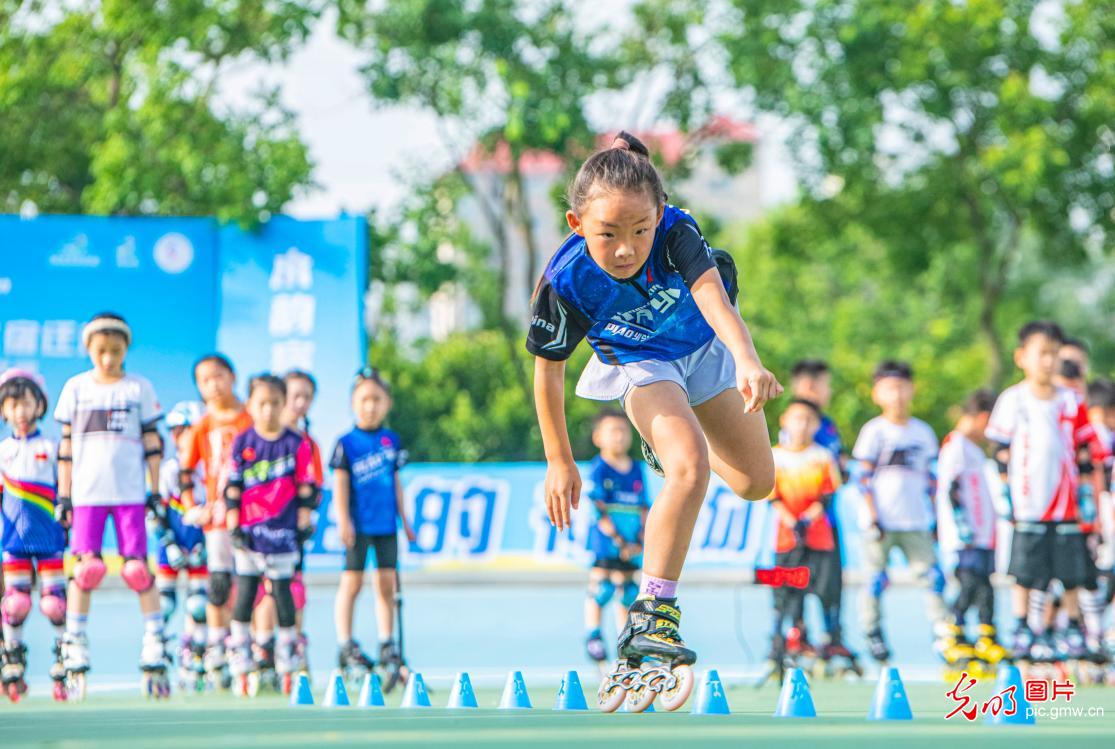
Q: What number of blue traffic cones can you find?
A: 12